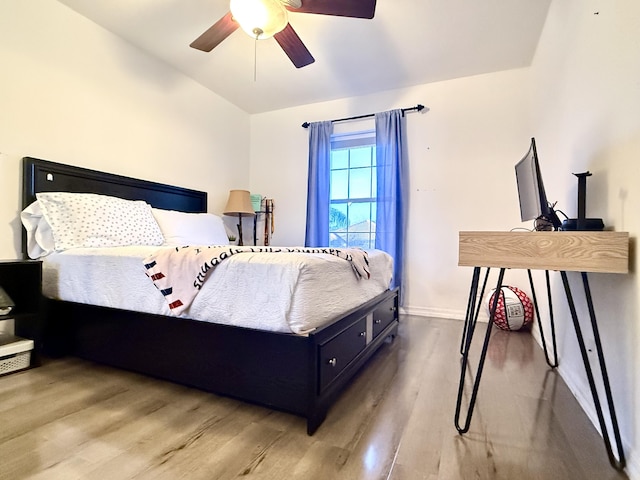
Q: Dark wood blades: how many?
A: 3